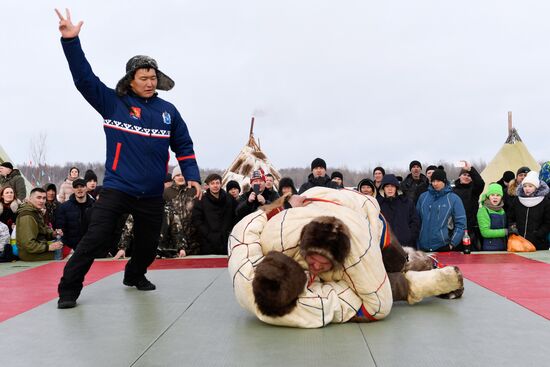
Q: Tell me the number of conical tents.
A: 3